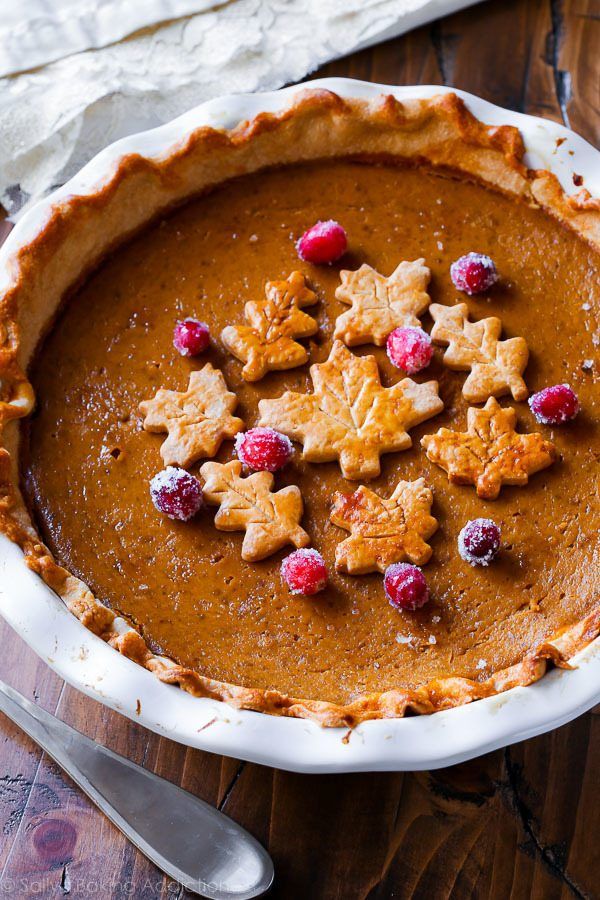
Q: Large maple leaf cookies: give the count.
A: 1